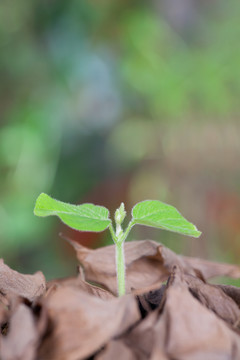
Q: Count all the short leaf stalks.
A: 2